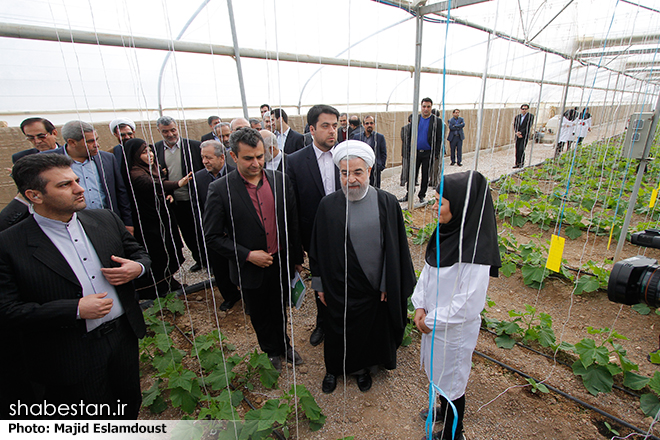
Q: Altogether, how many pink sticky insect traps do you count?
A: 0